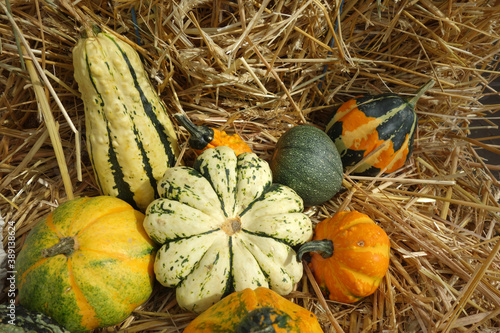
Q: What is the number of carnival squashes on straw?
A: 1